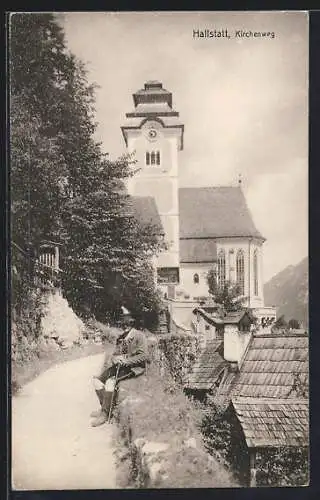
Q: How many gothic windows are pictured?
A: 3